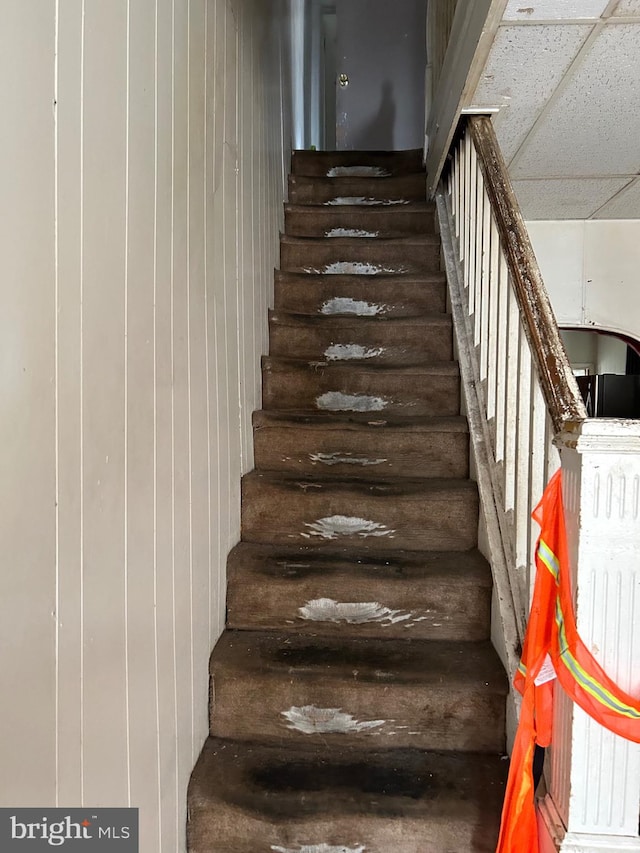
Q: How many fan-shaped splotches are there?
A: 12